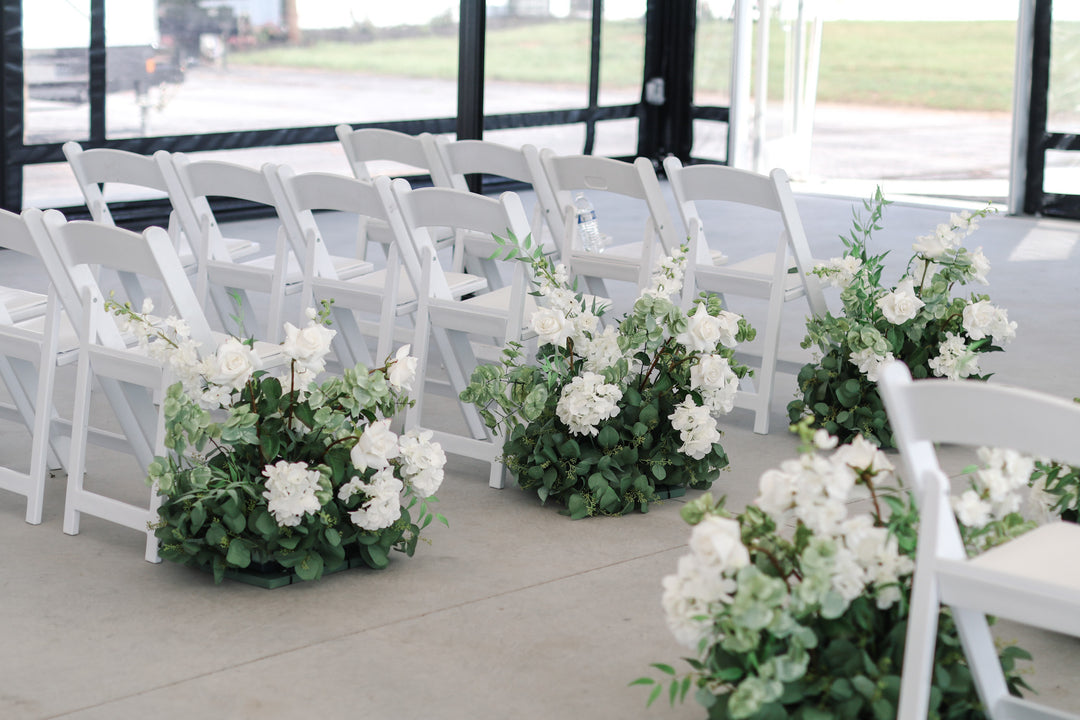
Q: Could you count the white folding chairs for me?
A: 11